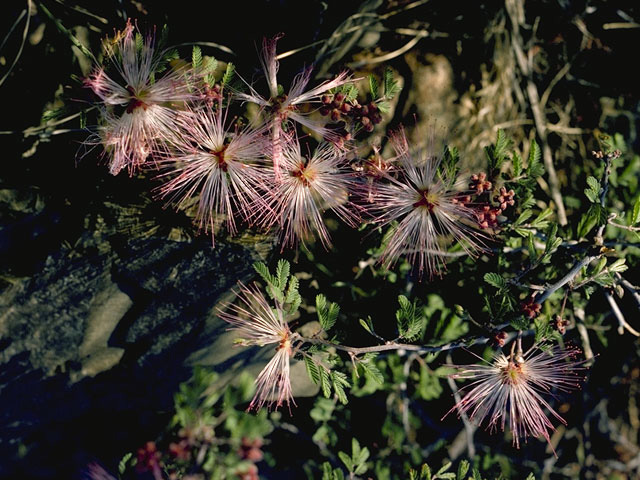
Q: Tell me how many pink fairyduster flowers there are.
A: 7